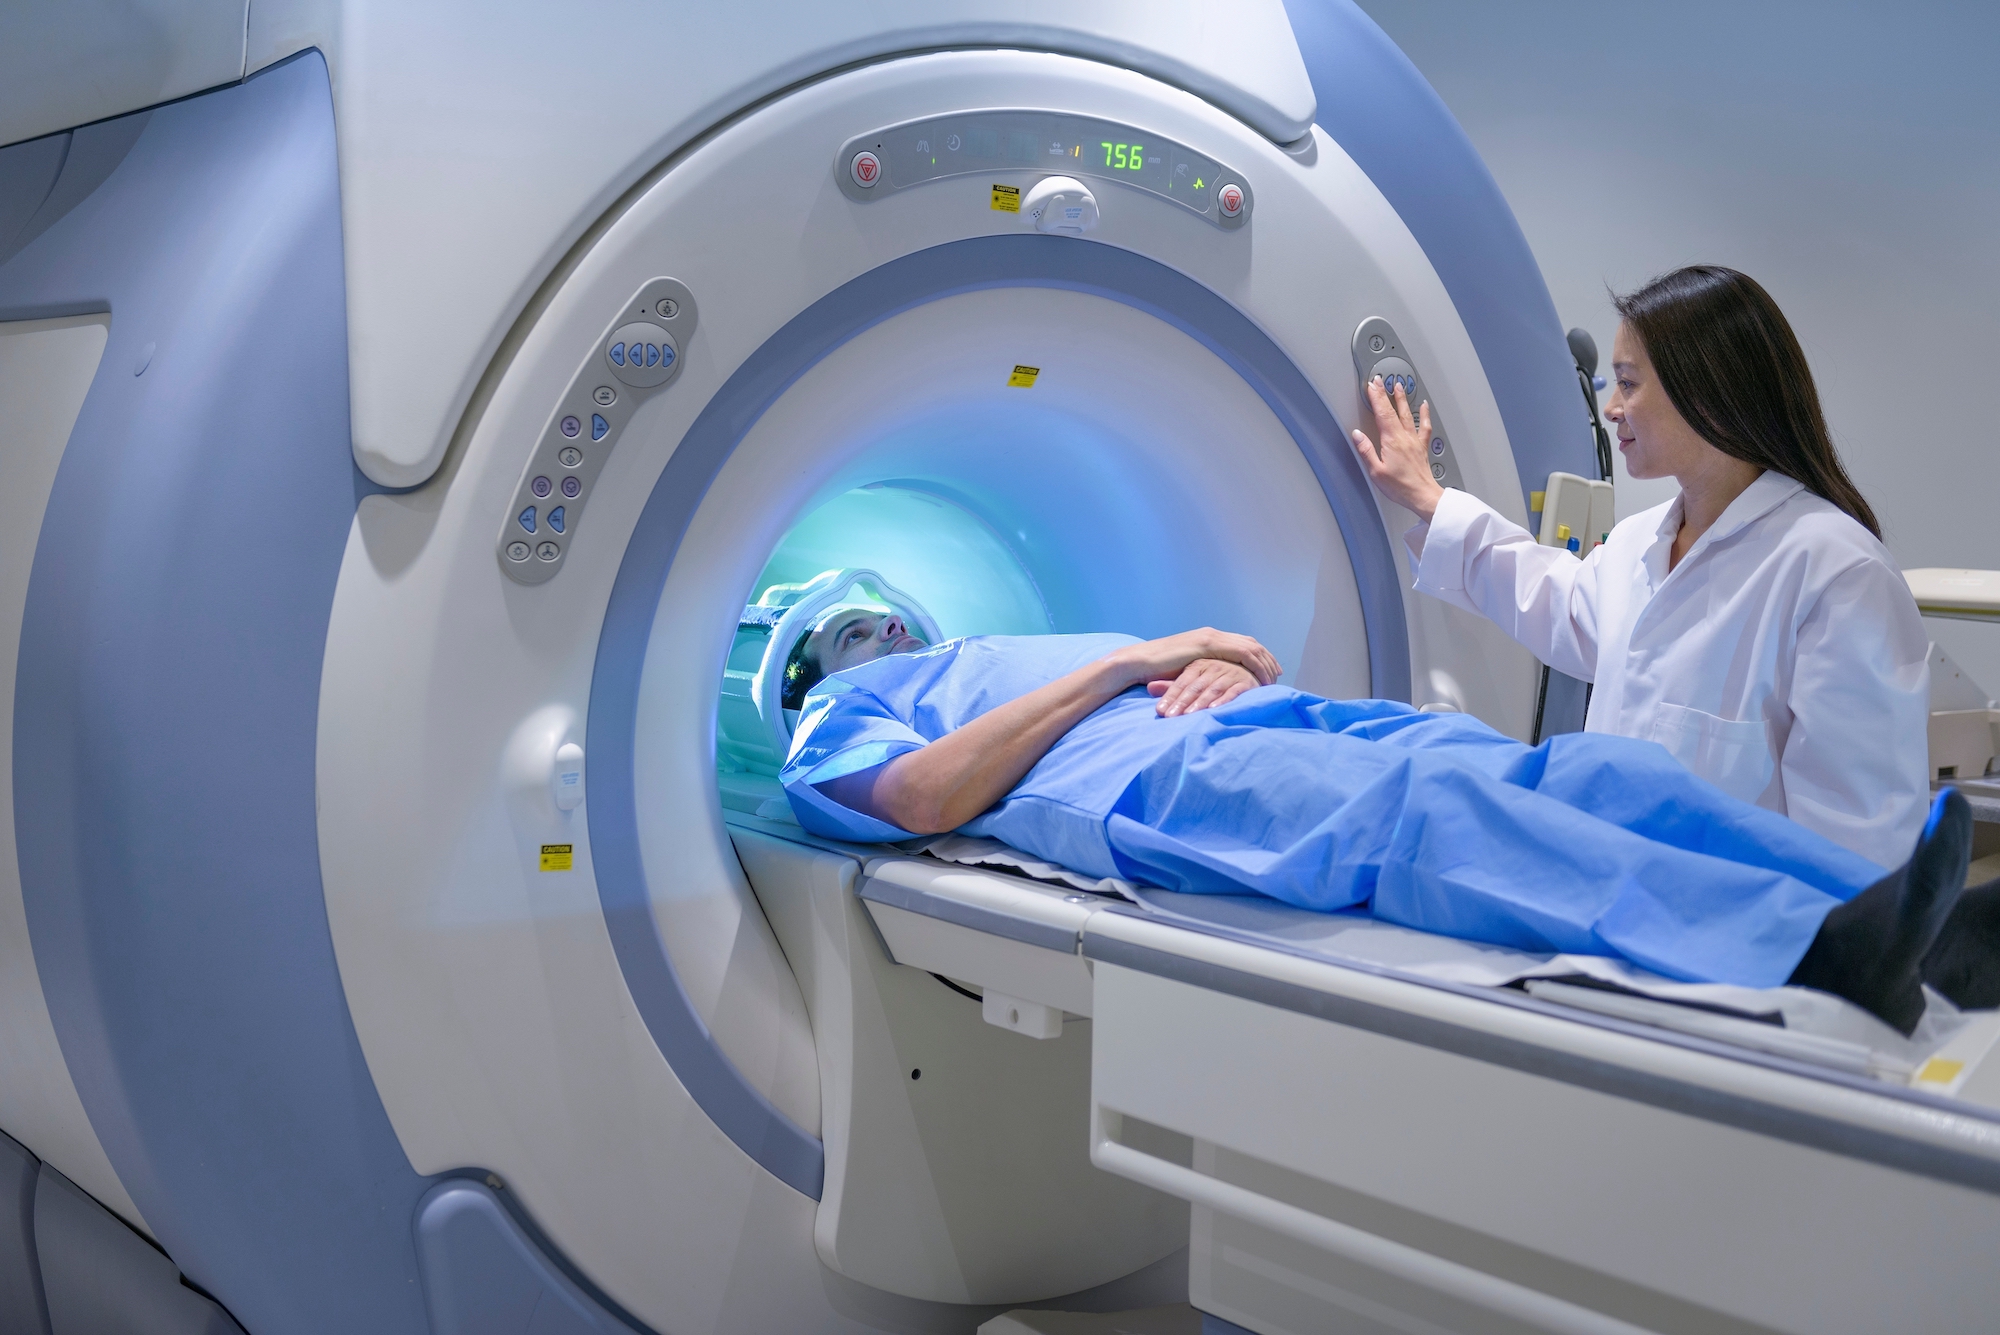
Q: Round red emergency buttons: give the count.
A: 2